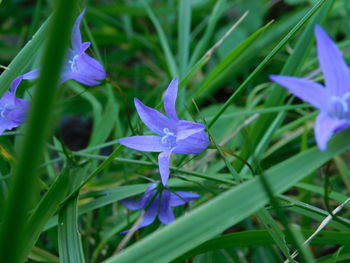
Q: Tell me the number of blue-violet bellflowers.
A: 5